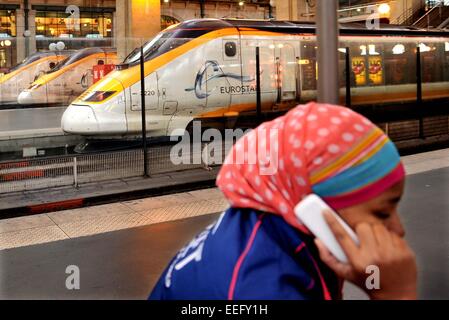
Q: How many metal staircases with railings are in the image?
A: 1